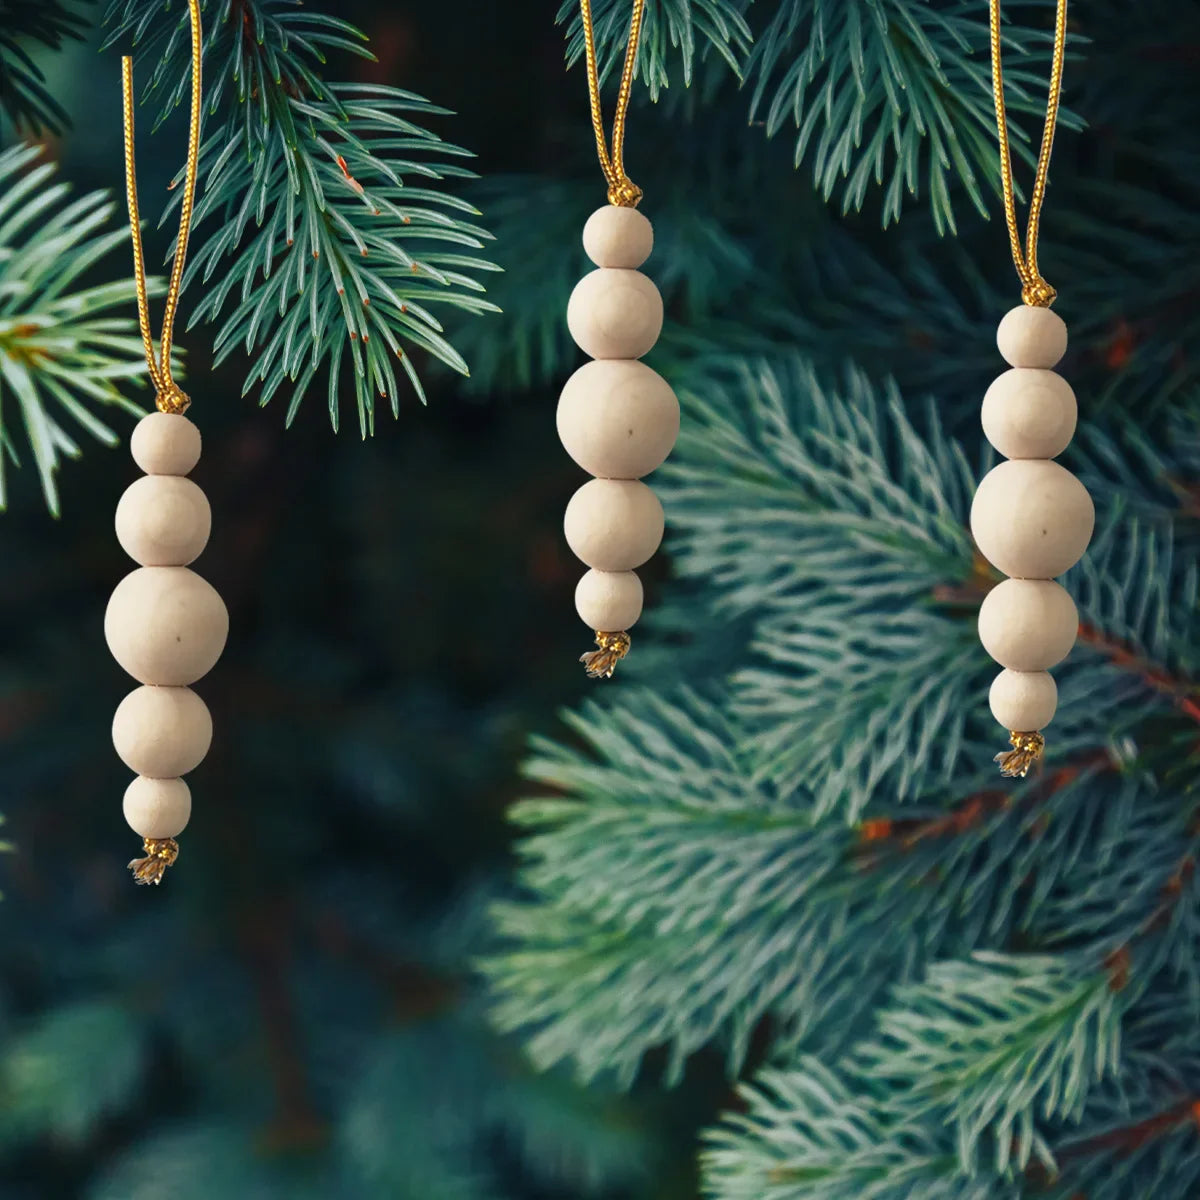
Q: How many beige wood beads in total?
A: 15